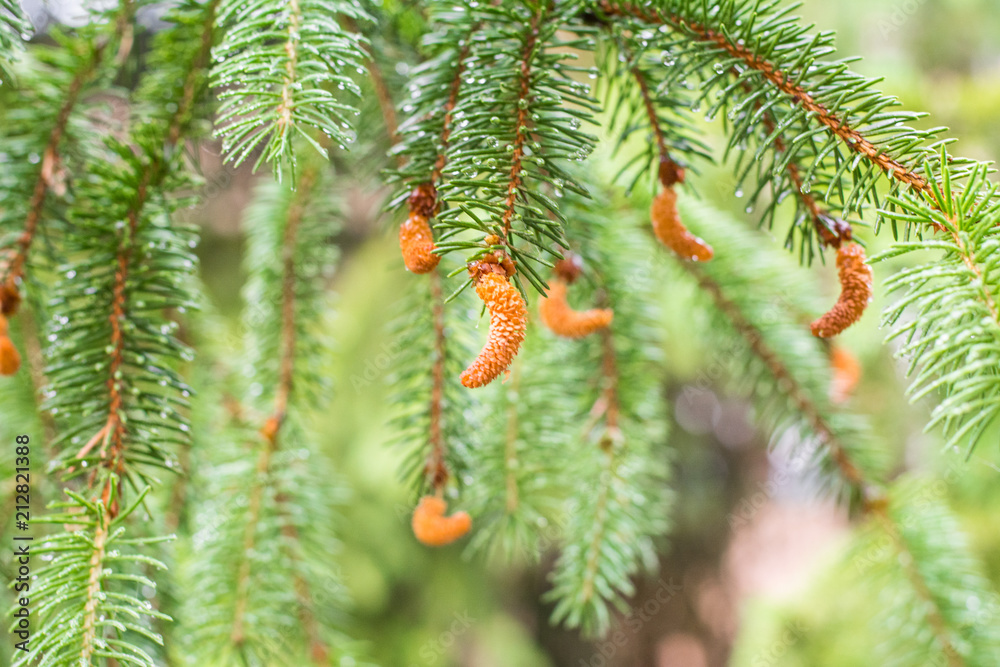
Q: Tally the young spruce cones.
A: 8